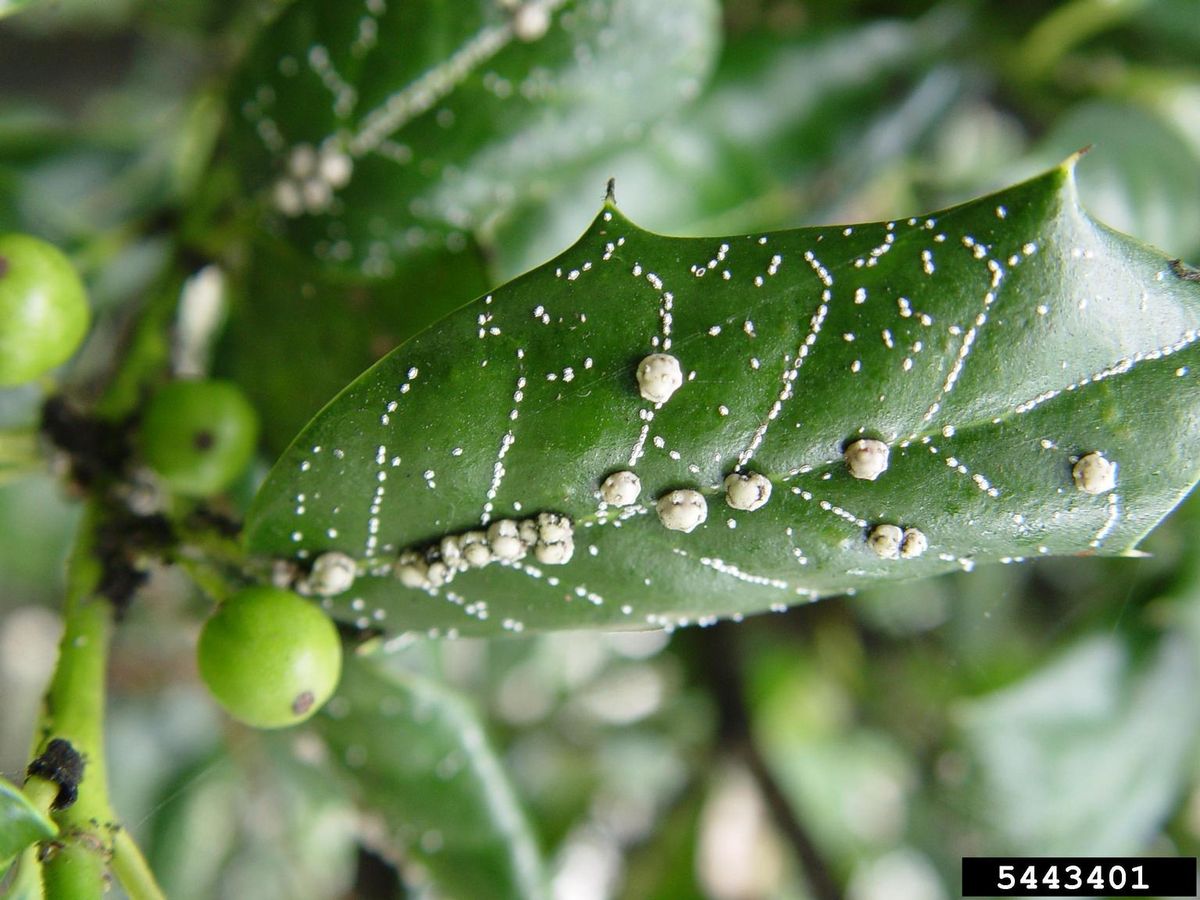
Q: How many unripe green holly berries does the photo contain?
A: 3